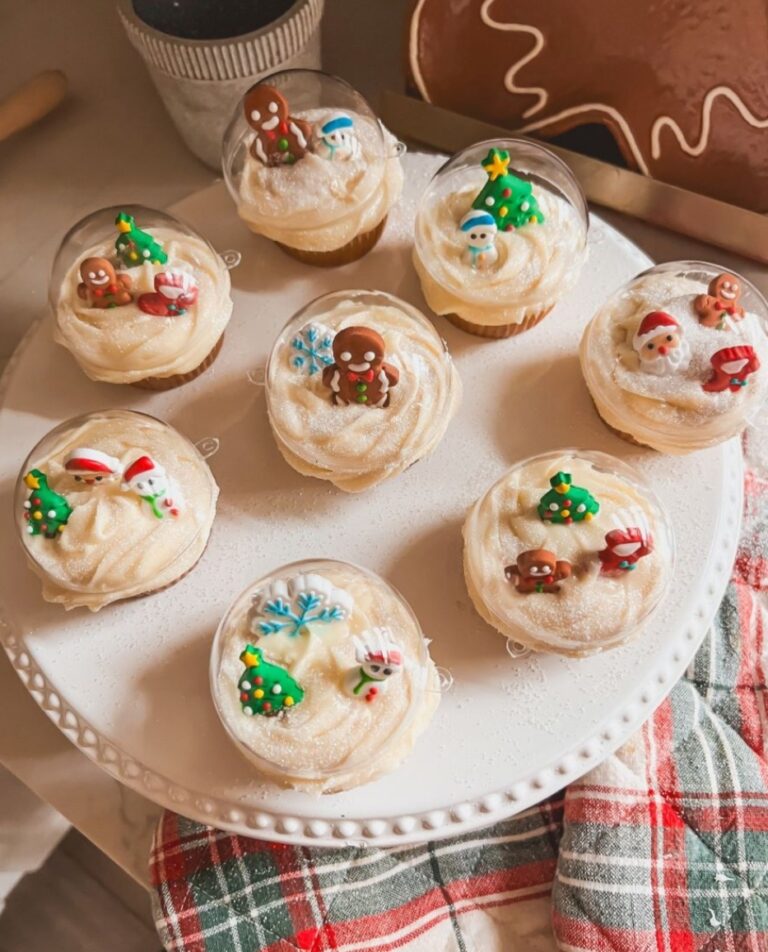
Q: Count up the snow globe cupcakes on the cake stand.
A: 8